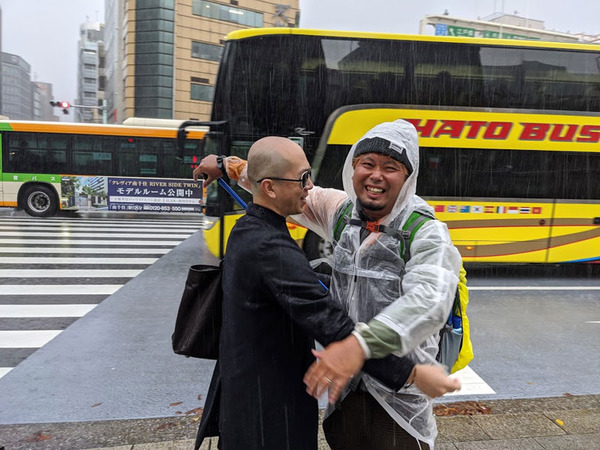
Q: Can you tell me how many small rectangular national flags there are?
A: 9